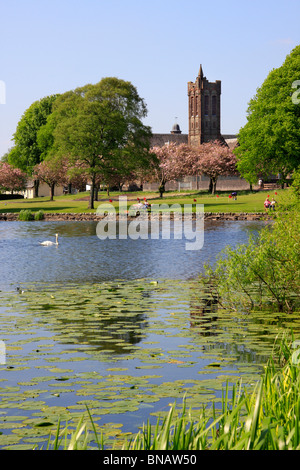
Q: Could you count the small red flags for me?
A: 8